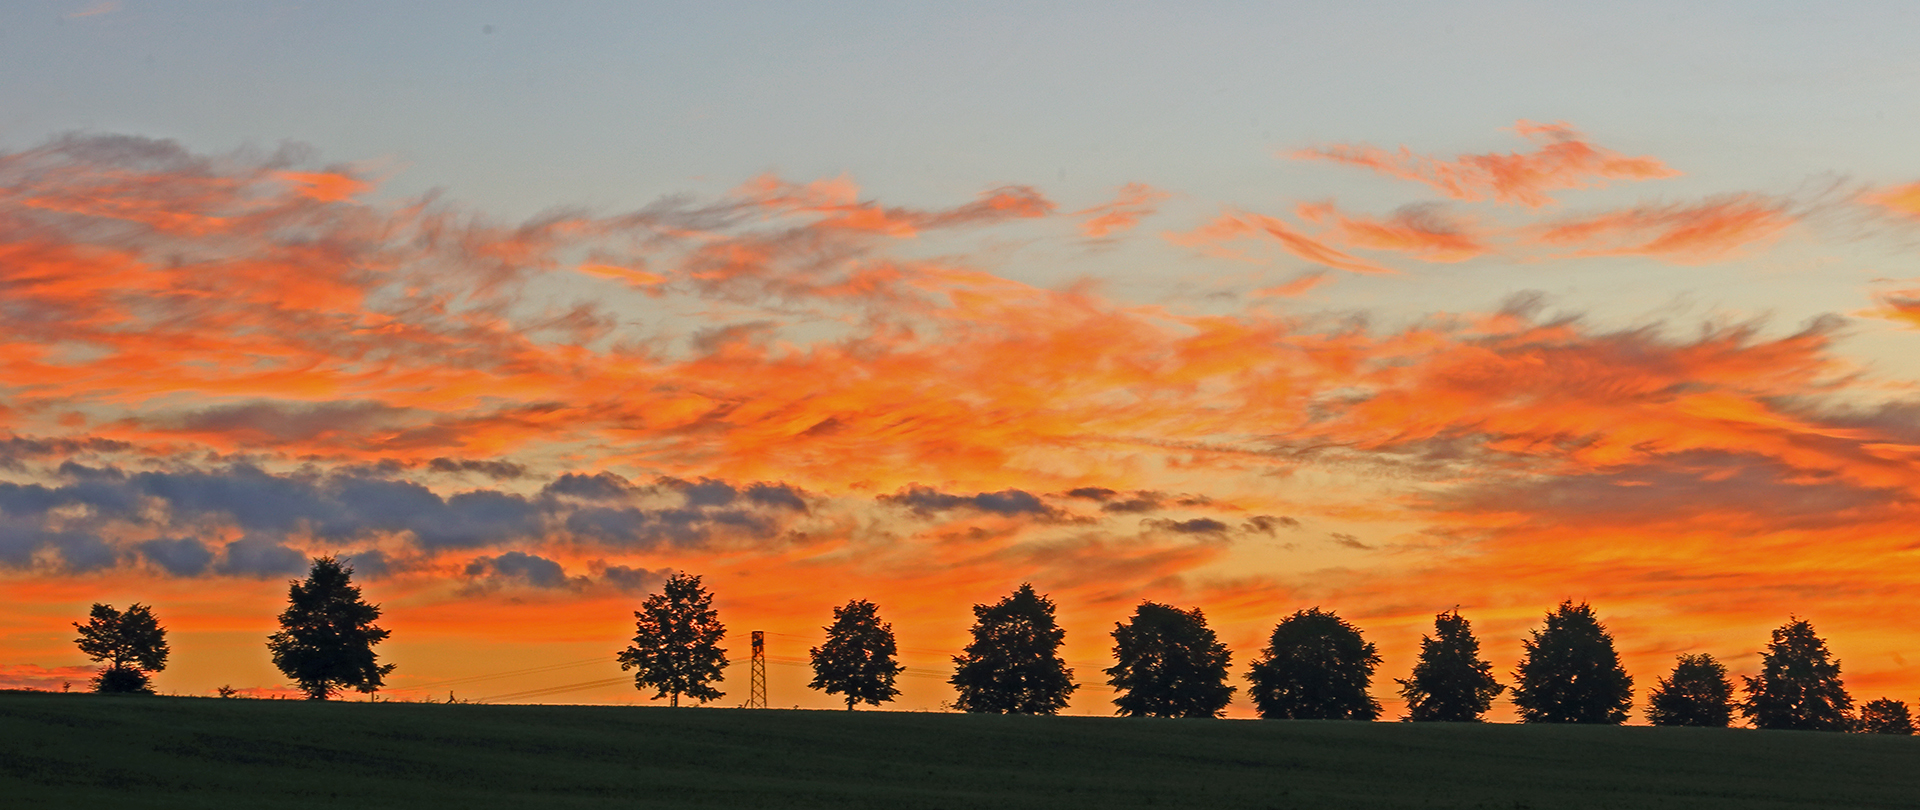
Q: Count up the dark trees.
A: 12